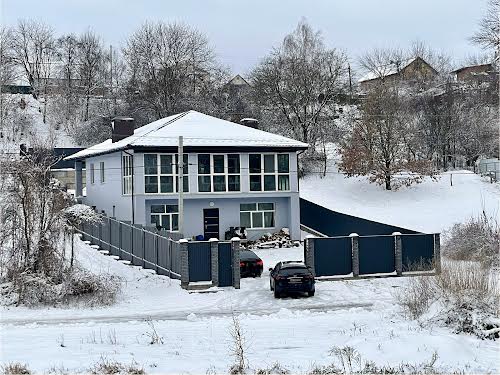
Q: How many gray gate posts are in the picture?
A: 7